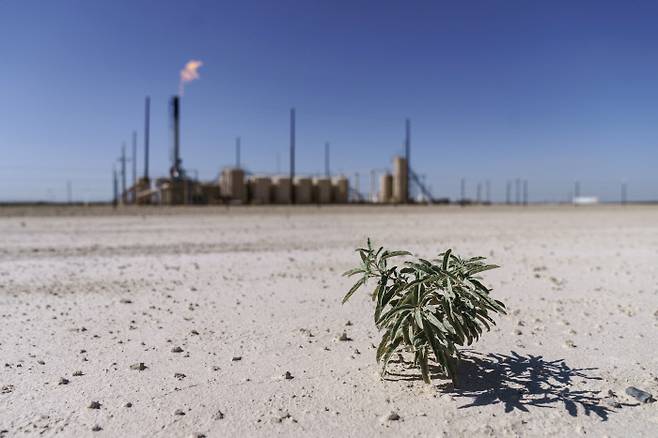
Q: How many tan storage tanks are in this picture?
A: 8